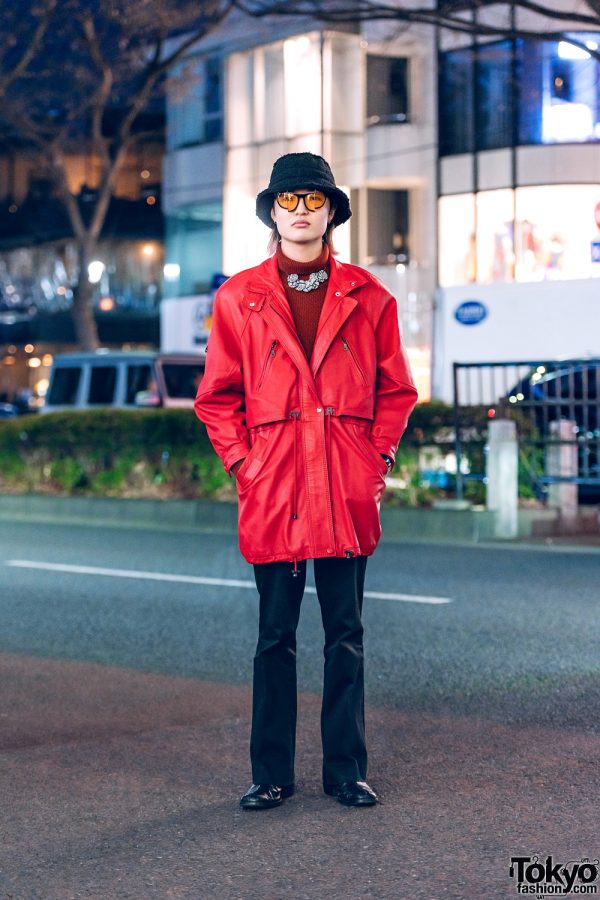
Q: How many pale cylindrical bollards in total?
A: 2